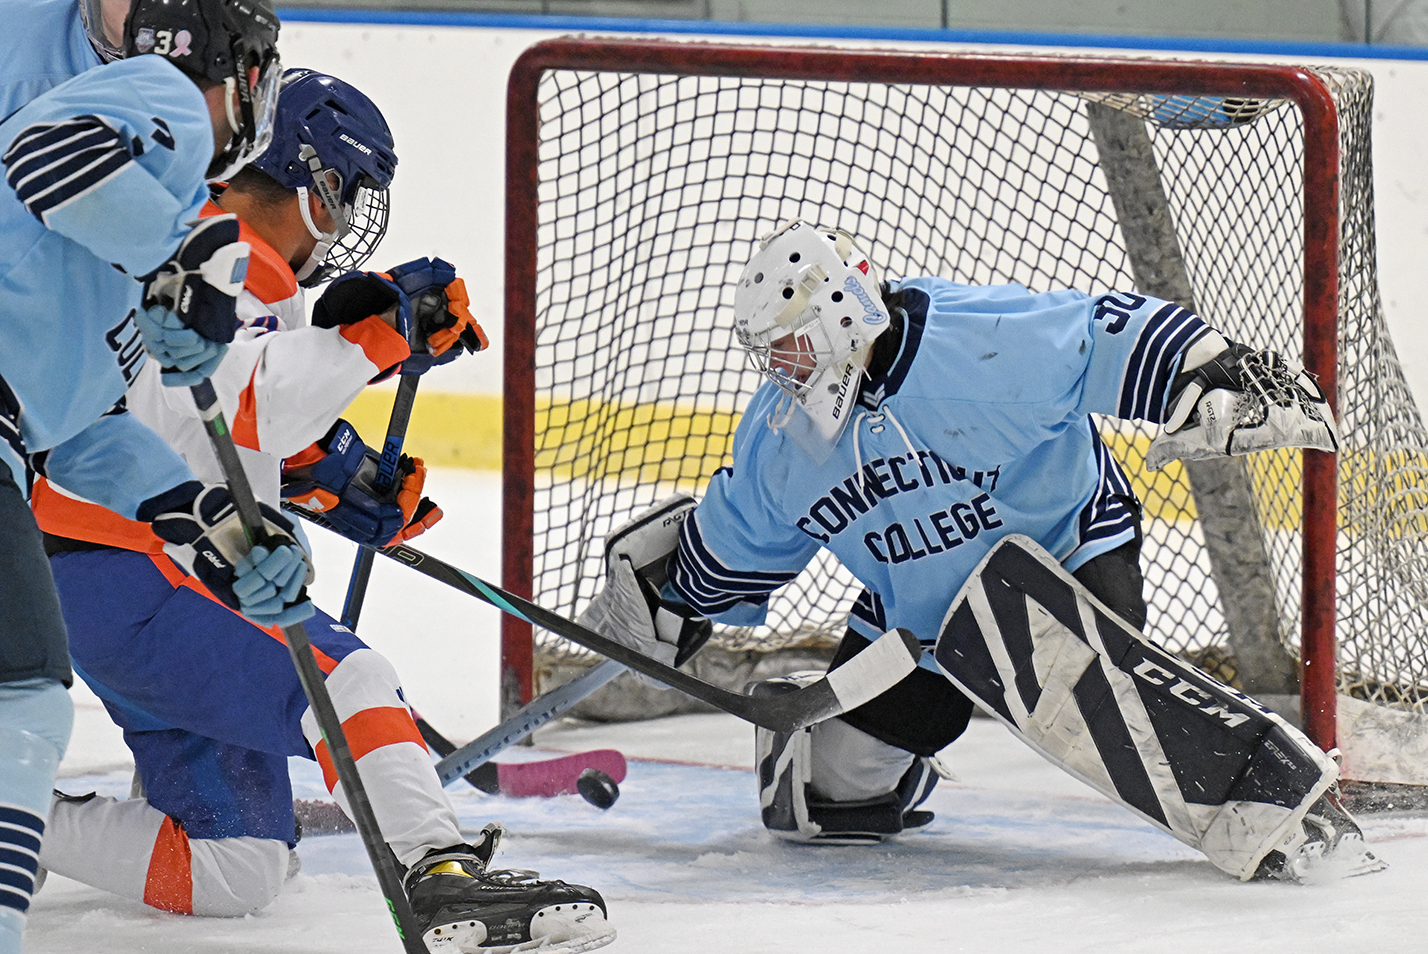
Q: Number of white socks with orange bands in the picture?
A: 2